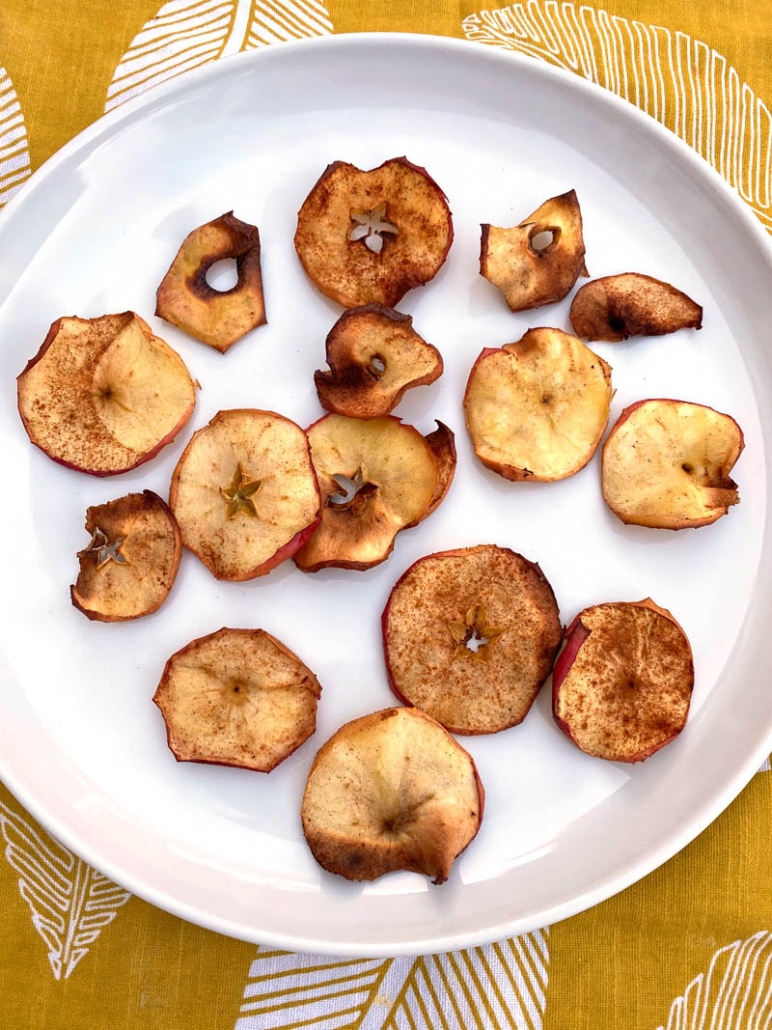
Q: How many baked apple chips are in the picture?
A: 15